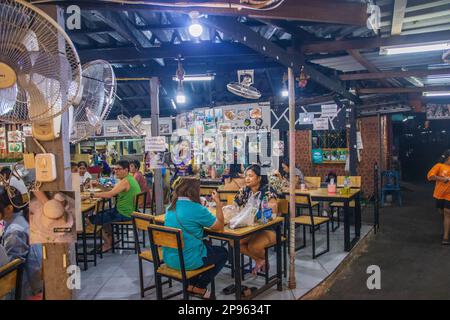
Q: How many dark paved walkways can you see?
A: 1